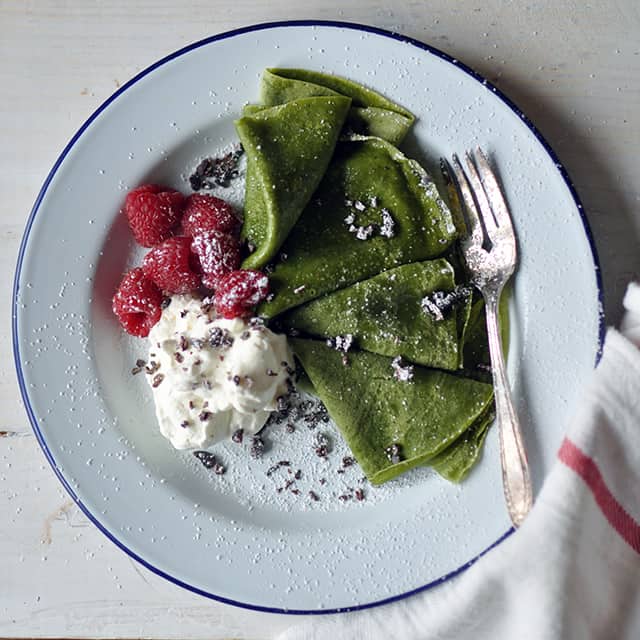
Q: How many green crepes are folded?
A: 4